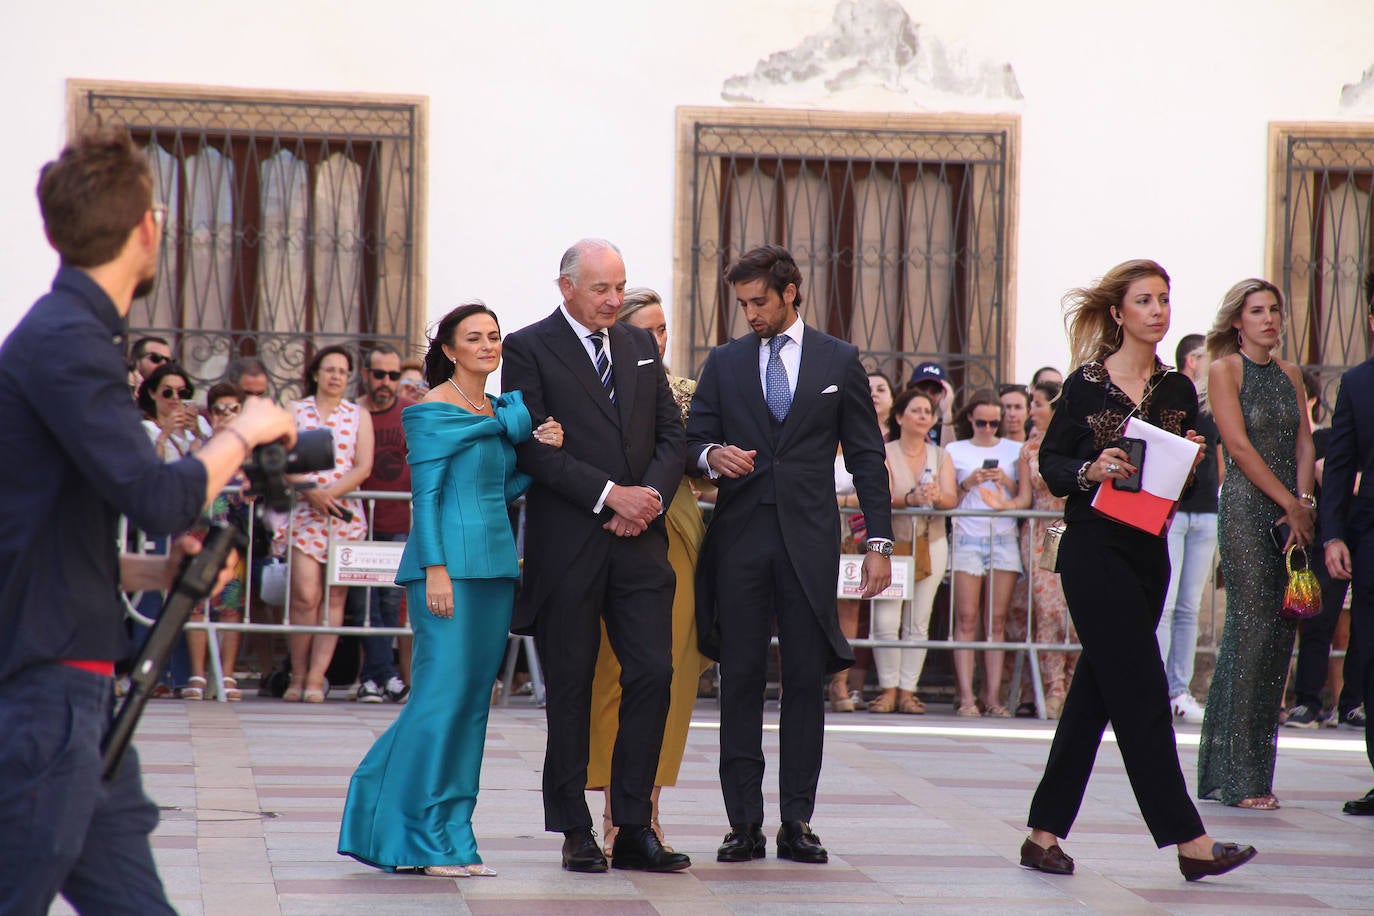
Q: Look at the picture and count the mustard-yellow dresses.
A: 1